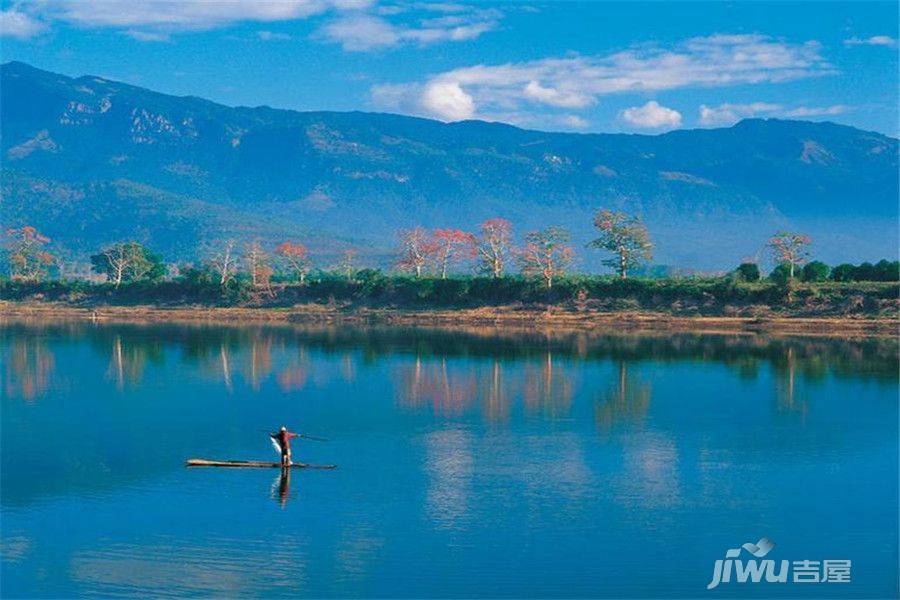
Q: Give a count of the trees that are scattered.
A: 12